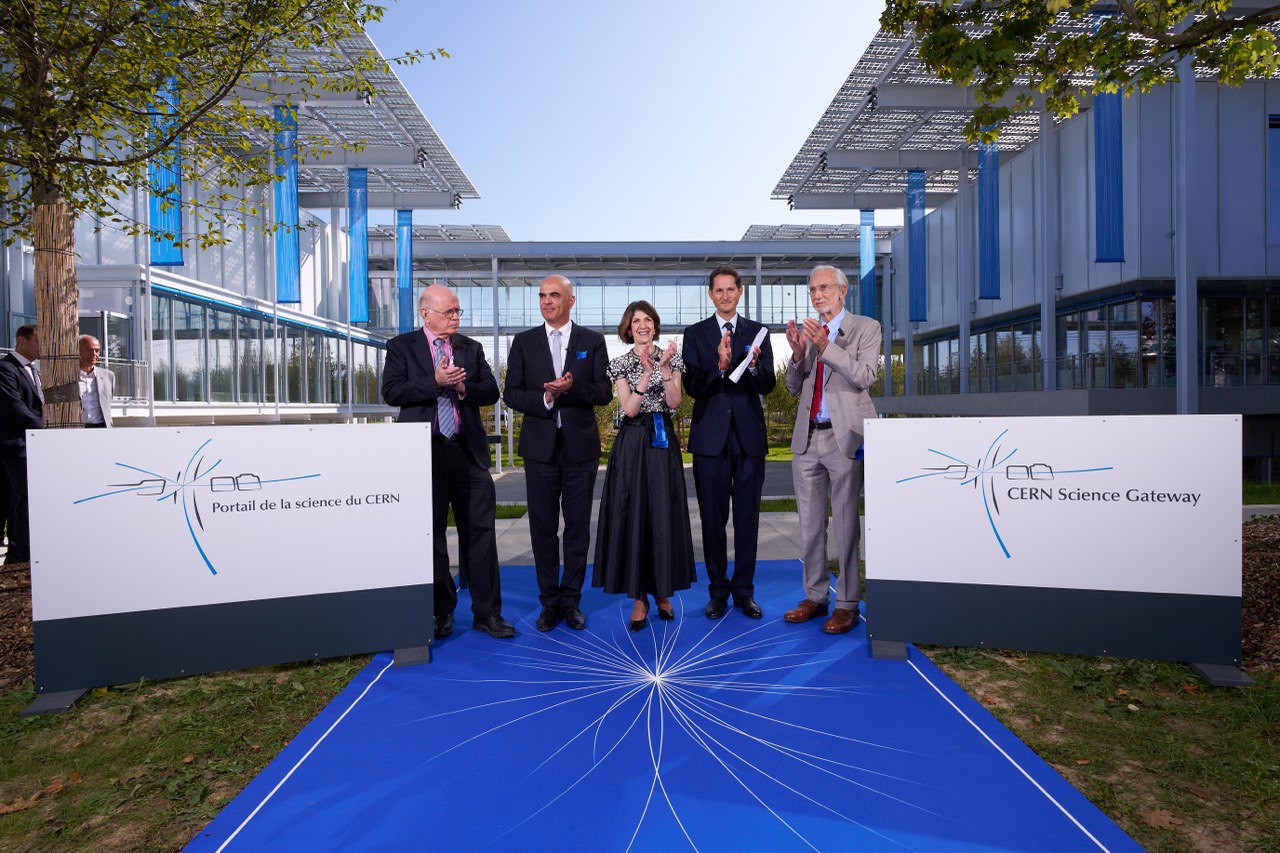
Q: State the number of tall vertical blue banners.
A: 8